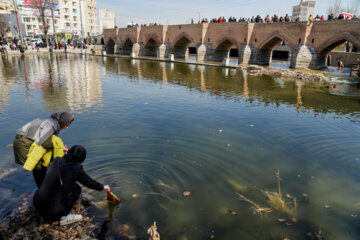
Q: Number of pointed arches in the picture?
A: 7